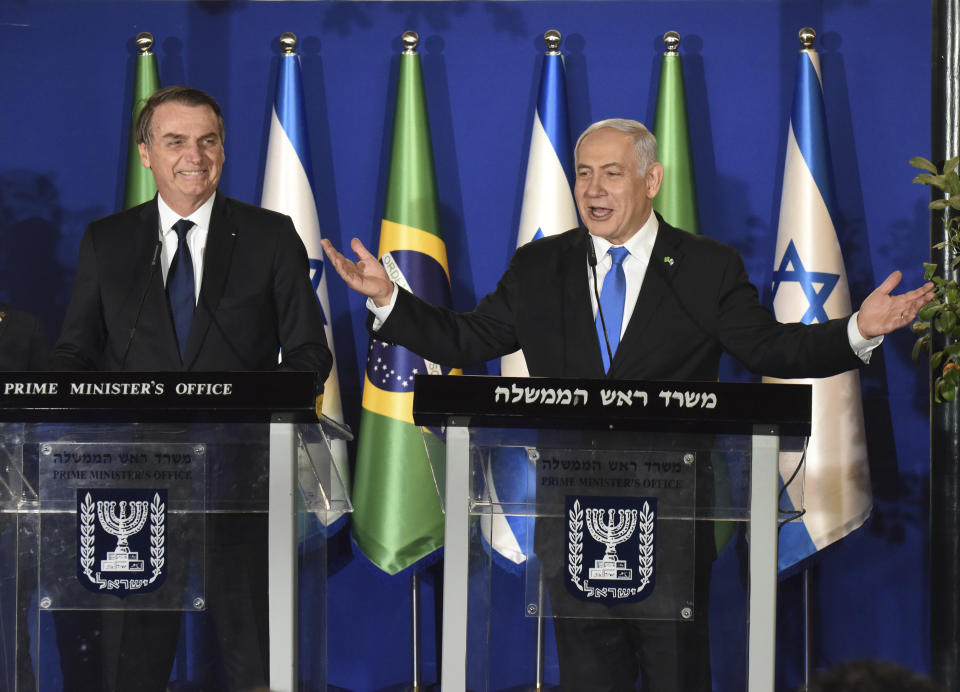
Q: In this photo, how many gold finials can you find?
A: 6